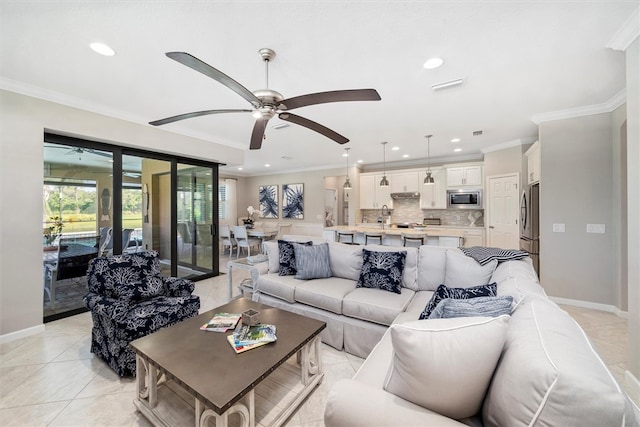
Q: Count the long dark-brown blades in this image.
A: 5